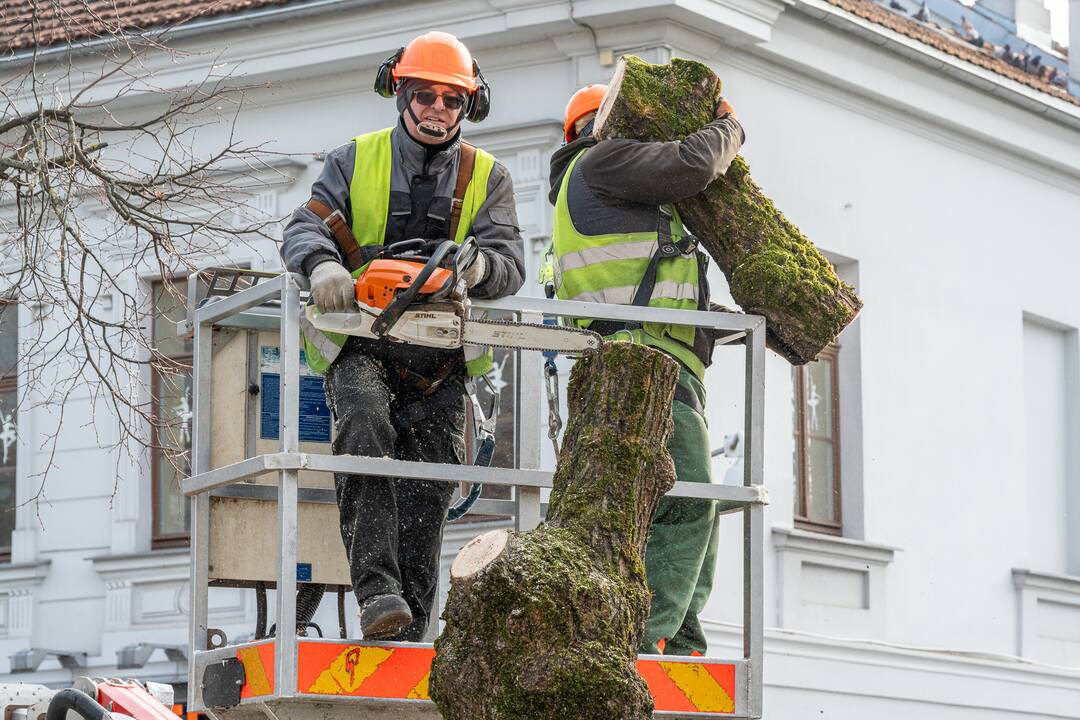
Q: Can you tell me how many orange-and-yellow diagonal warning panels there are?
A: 3